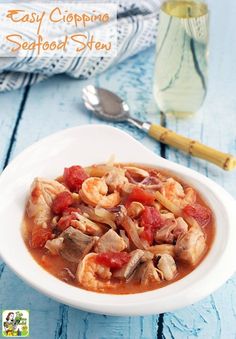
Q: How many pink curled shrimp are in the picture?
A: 3